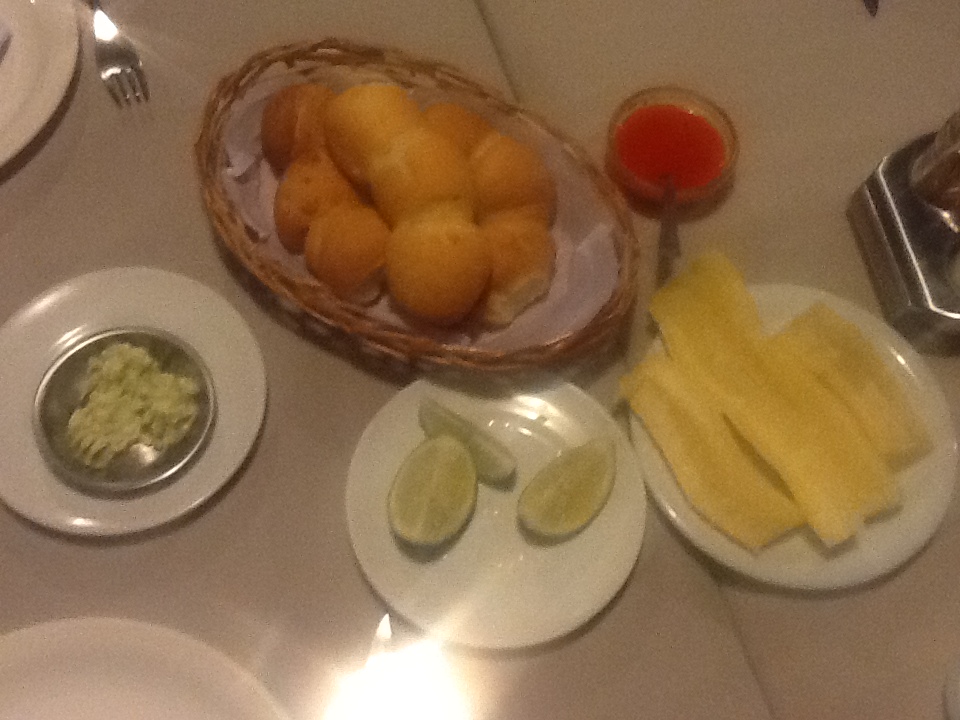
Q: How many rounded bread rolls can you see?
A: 9